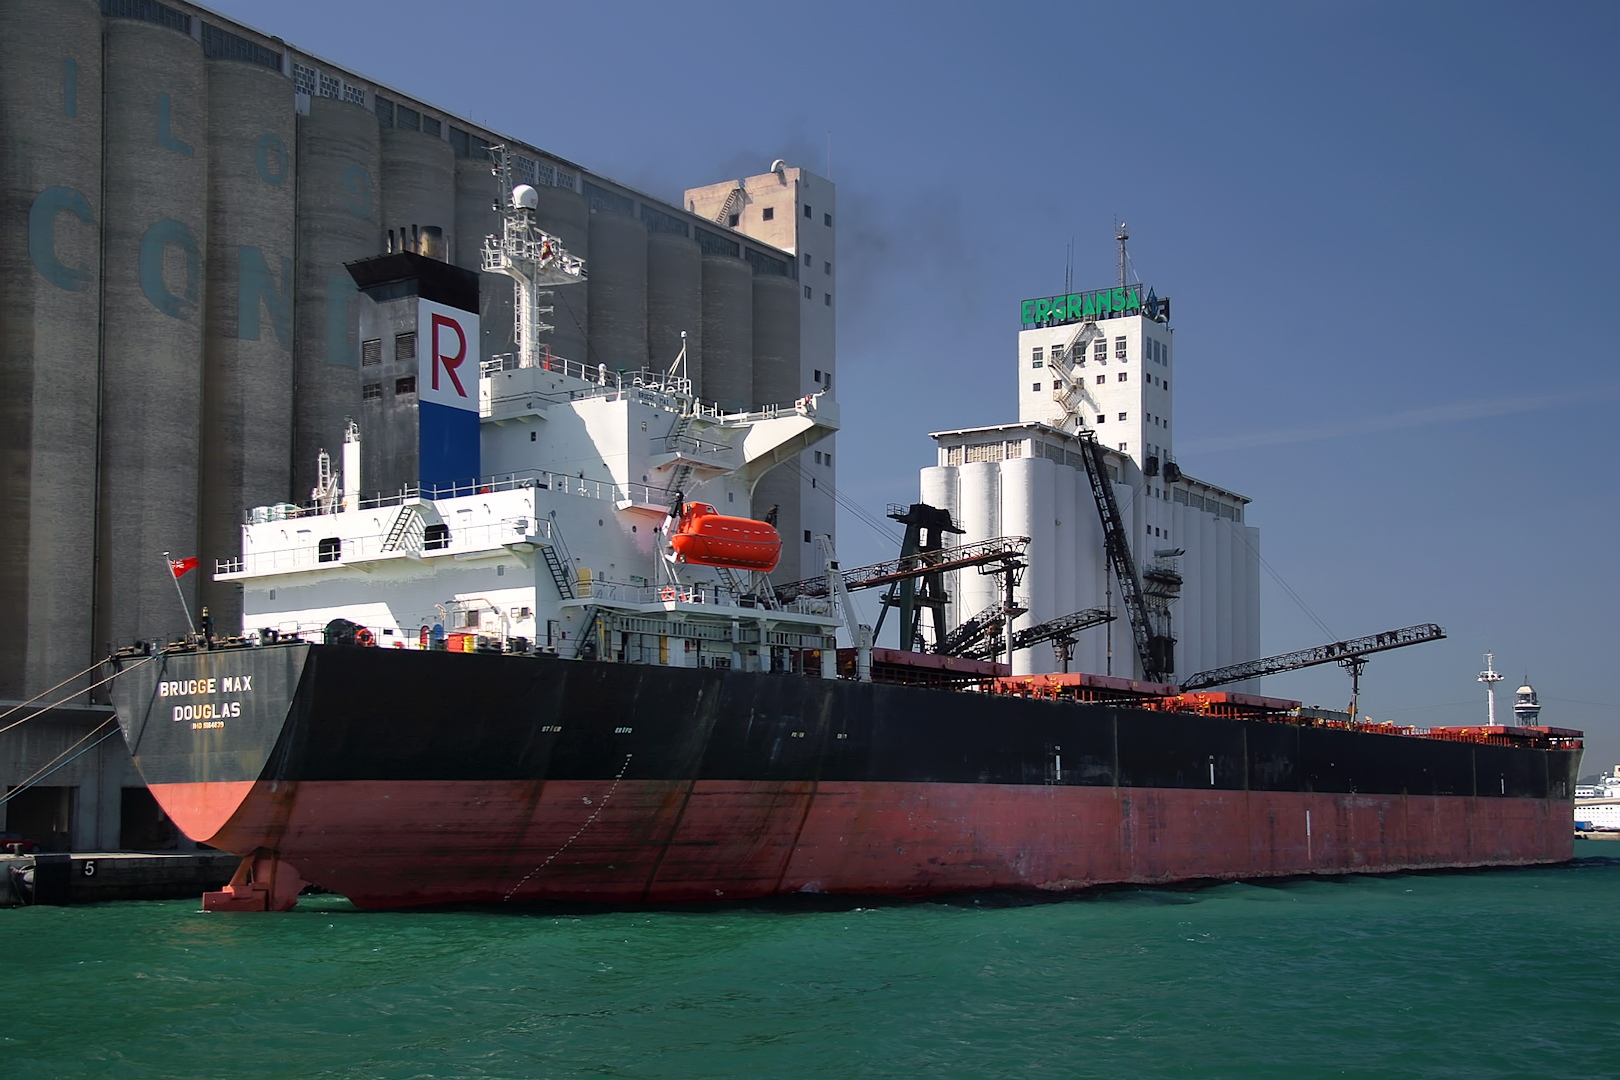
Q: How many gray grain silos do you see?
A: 11